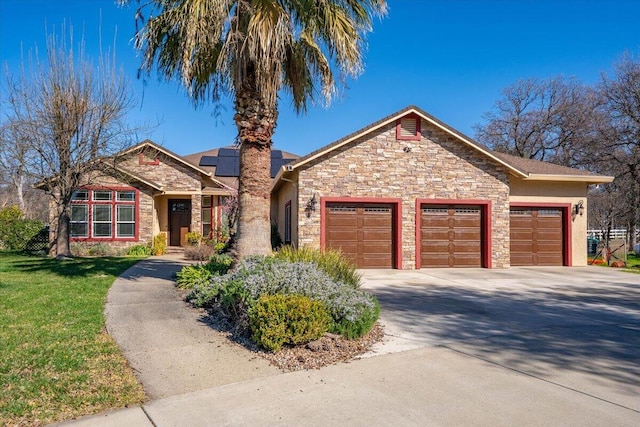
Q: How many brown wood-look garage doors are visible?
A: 3